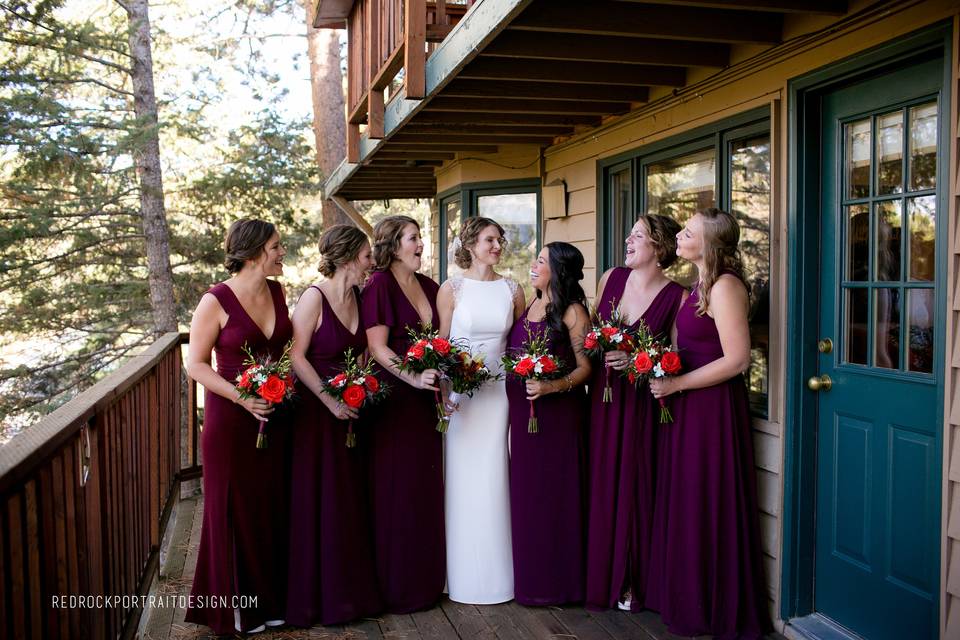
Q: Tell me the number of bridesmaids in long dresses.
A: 6